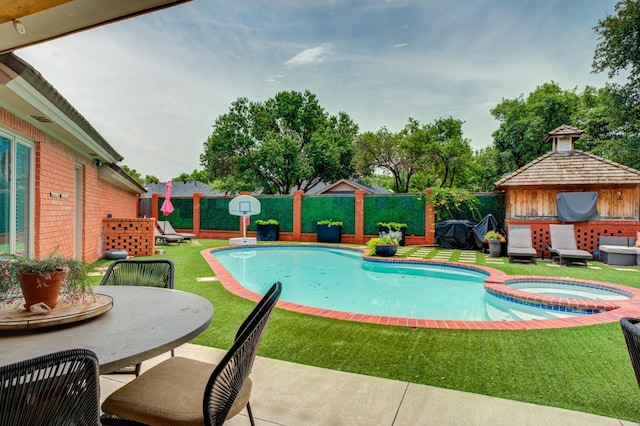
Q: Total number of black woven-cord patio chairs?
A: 4